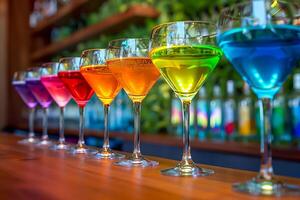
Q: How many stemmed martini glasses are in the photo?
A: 8